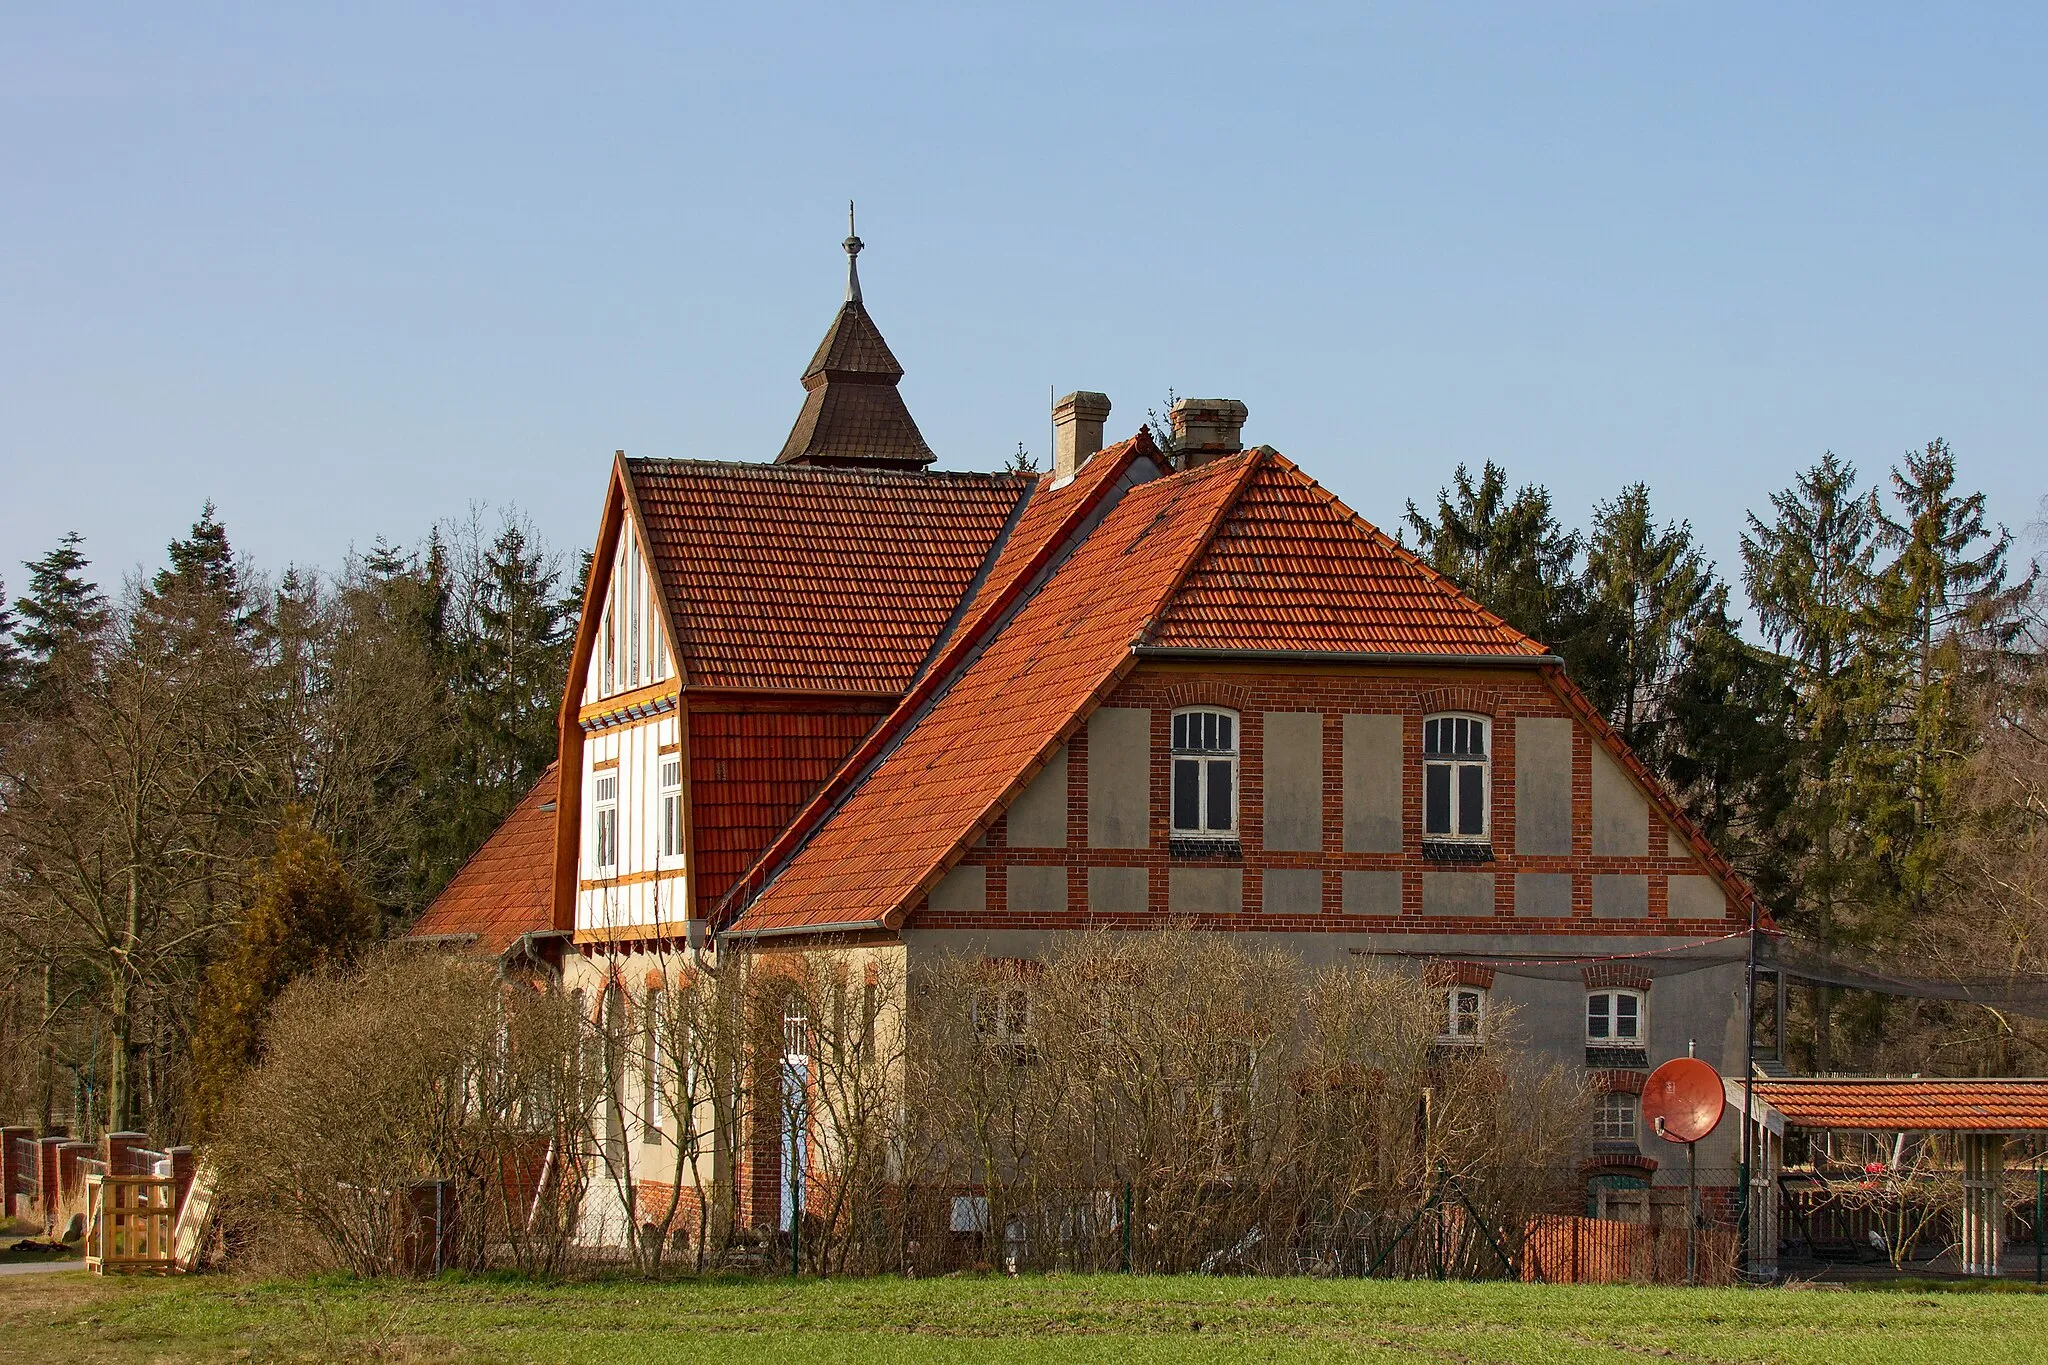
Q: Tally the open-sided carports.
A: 1